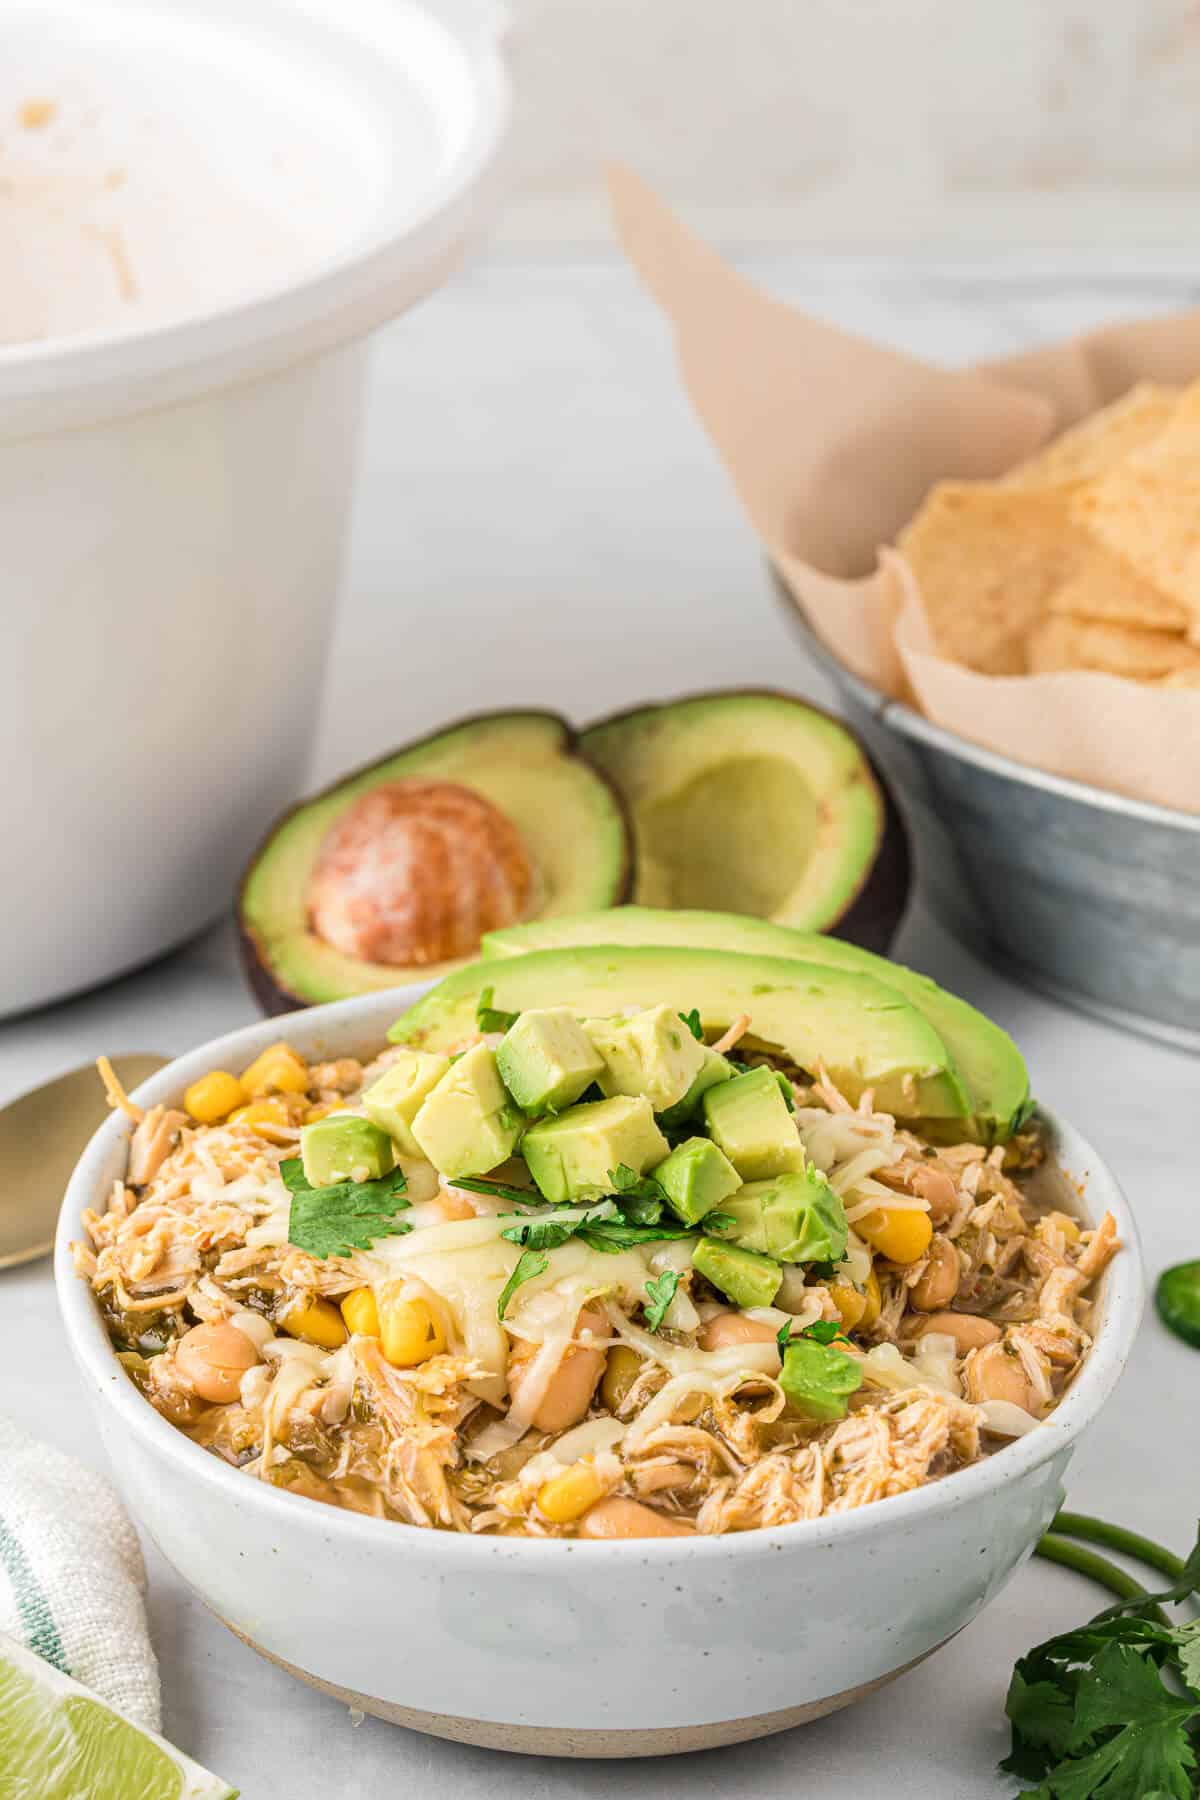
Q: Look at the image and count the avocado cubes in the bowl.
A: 12